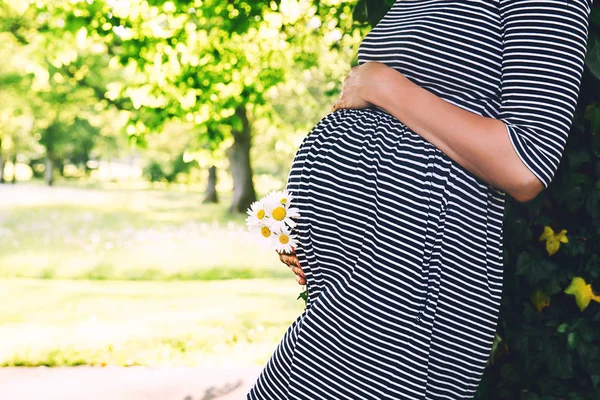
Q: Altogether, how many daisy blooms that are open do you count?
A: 5